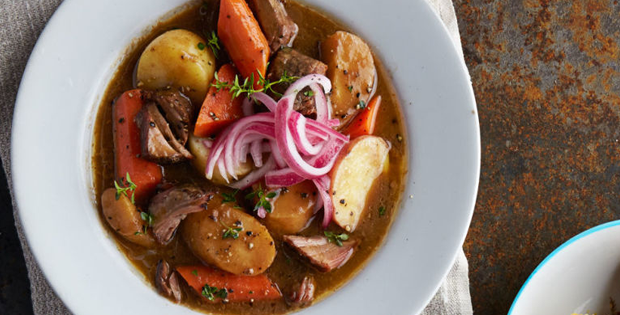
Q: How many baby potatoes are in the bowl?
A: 7